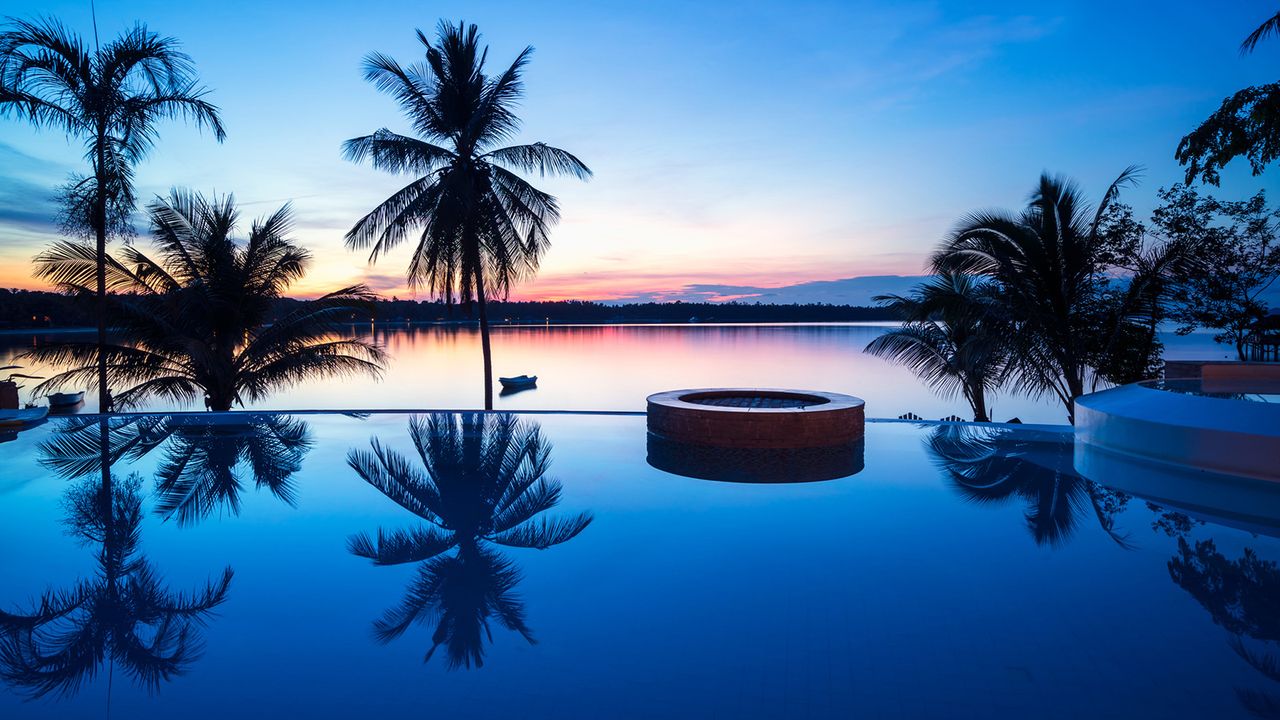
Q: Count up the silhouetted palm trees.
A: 5